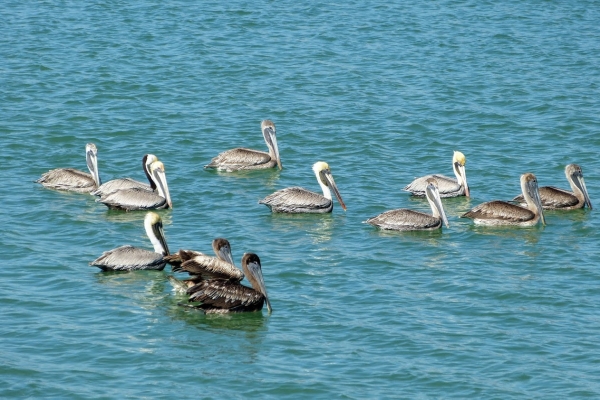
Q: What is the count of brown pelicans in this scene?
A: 12